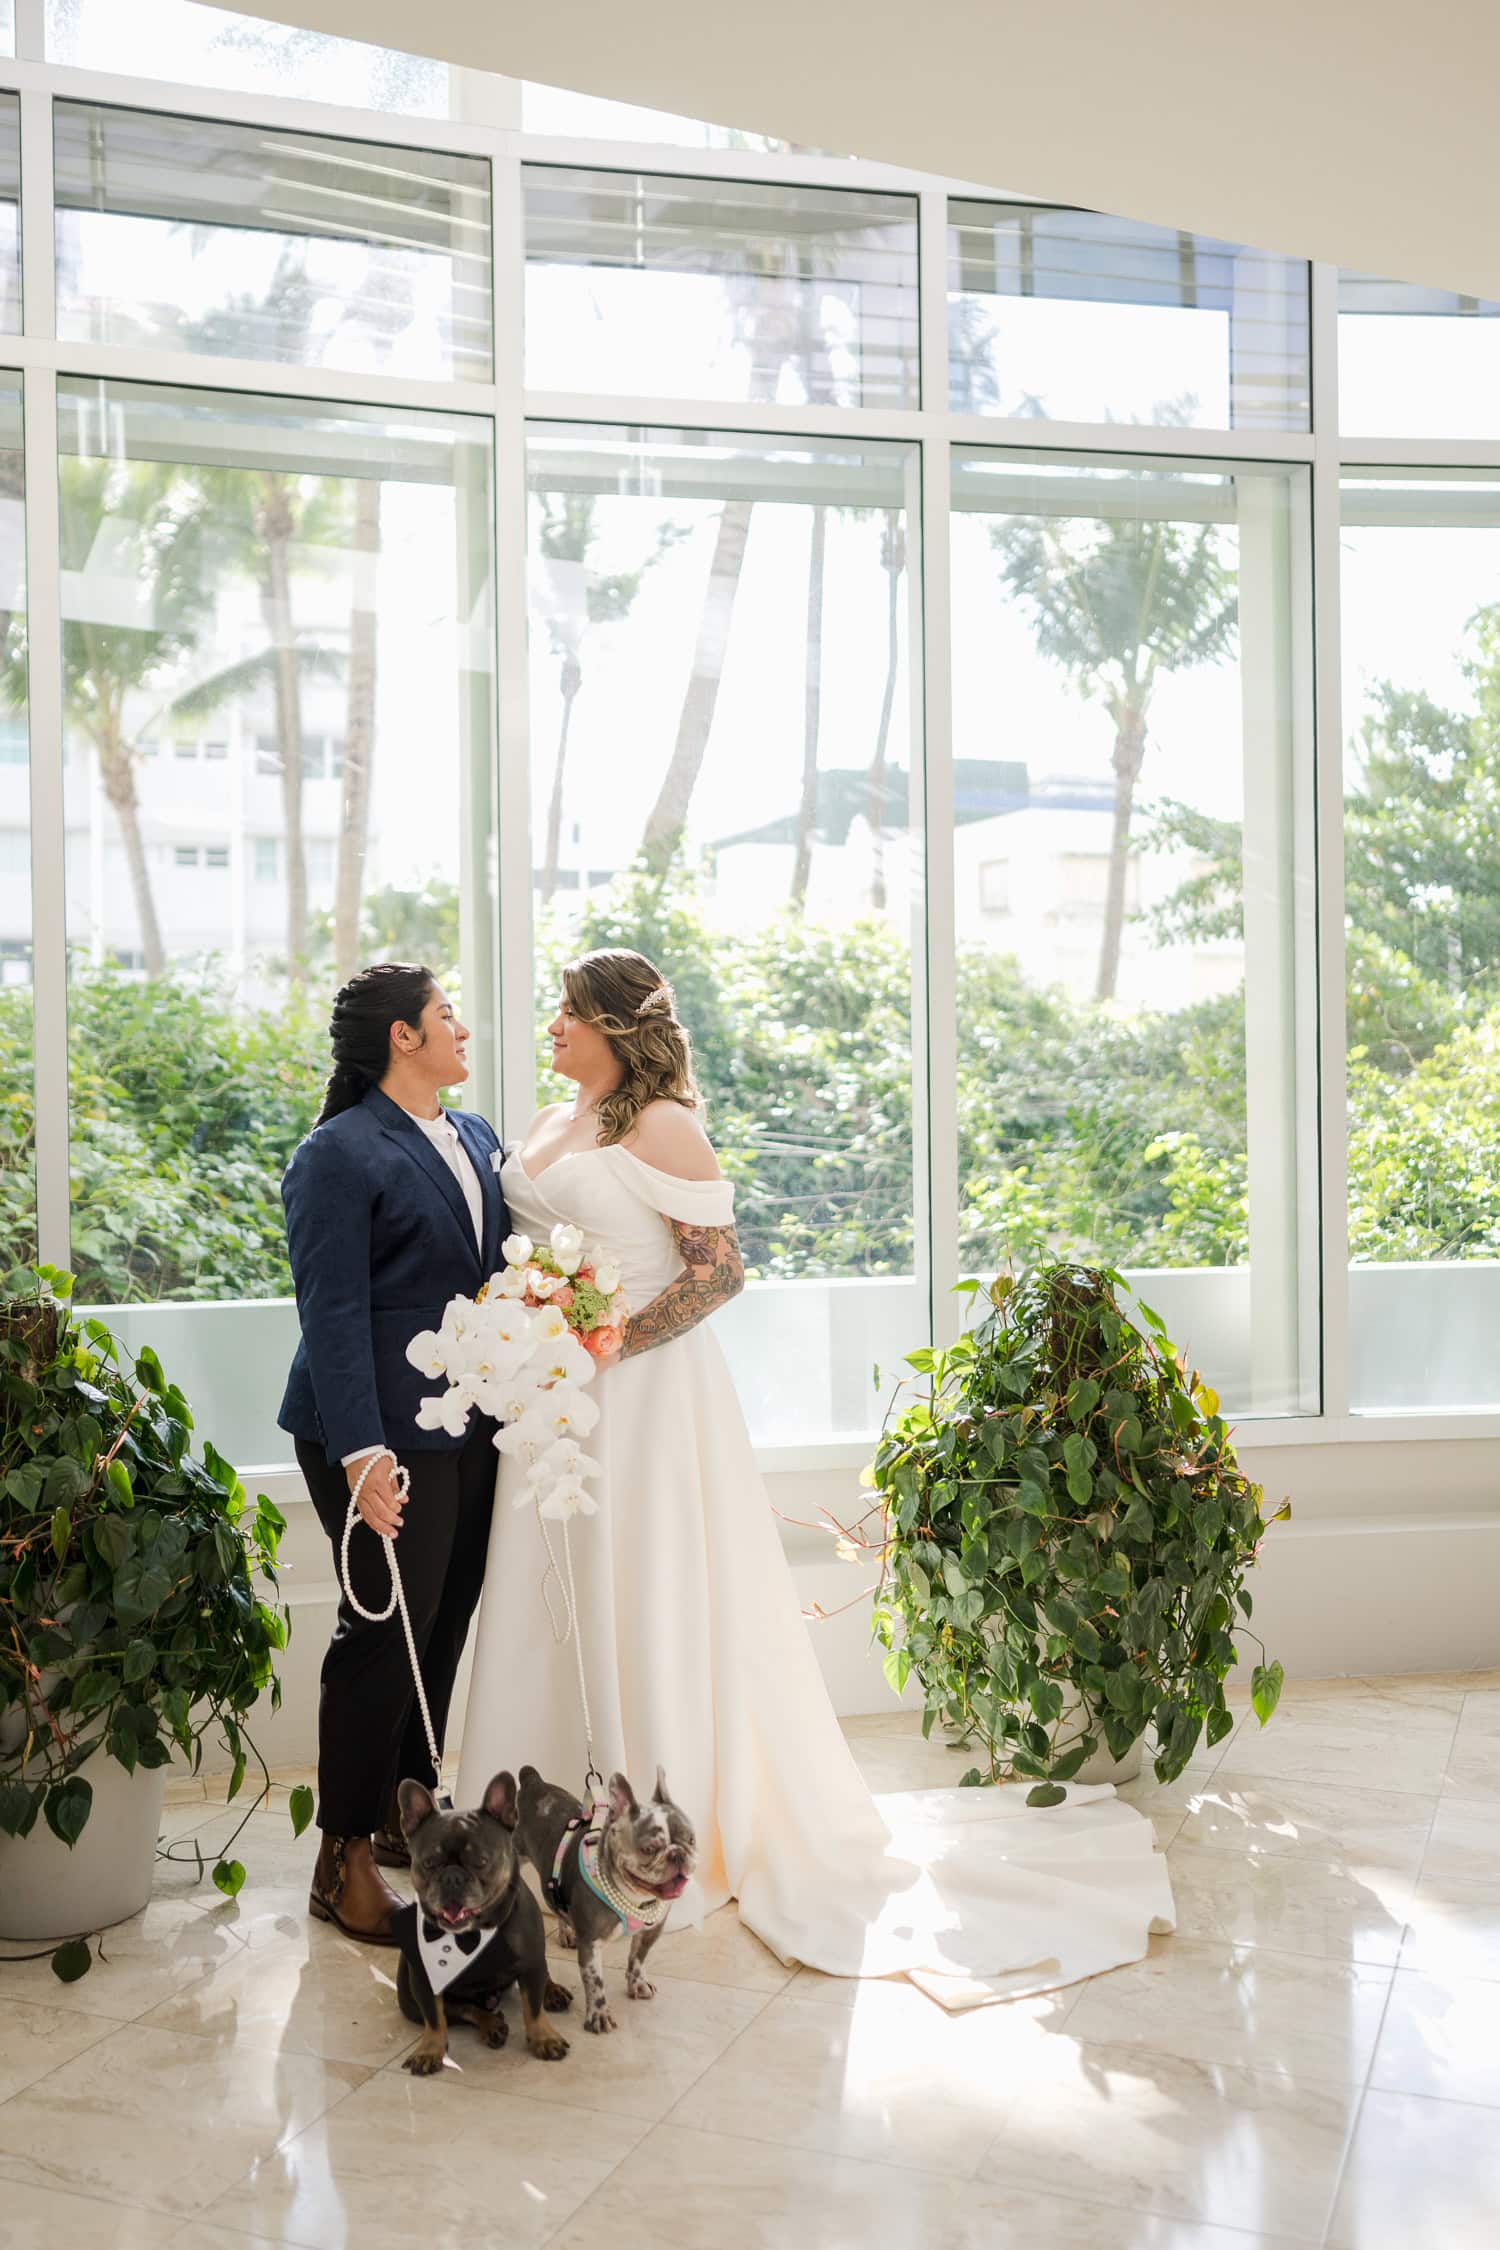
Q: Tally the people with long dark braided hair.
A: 1